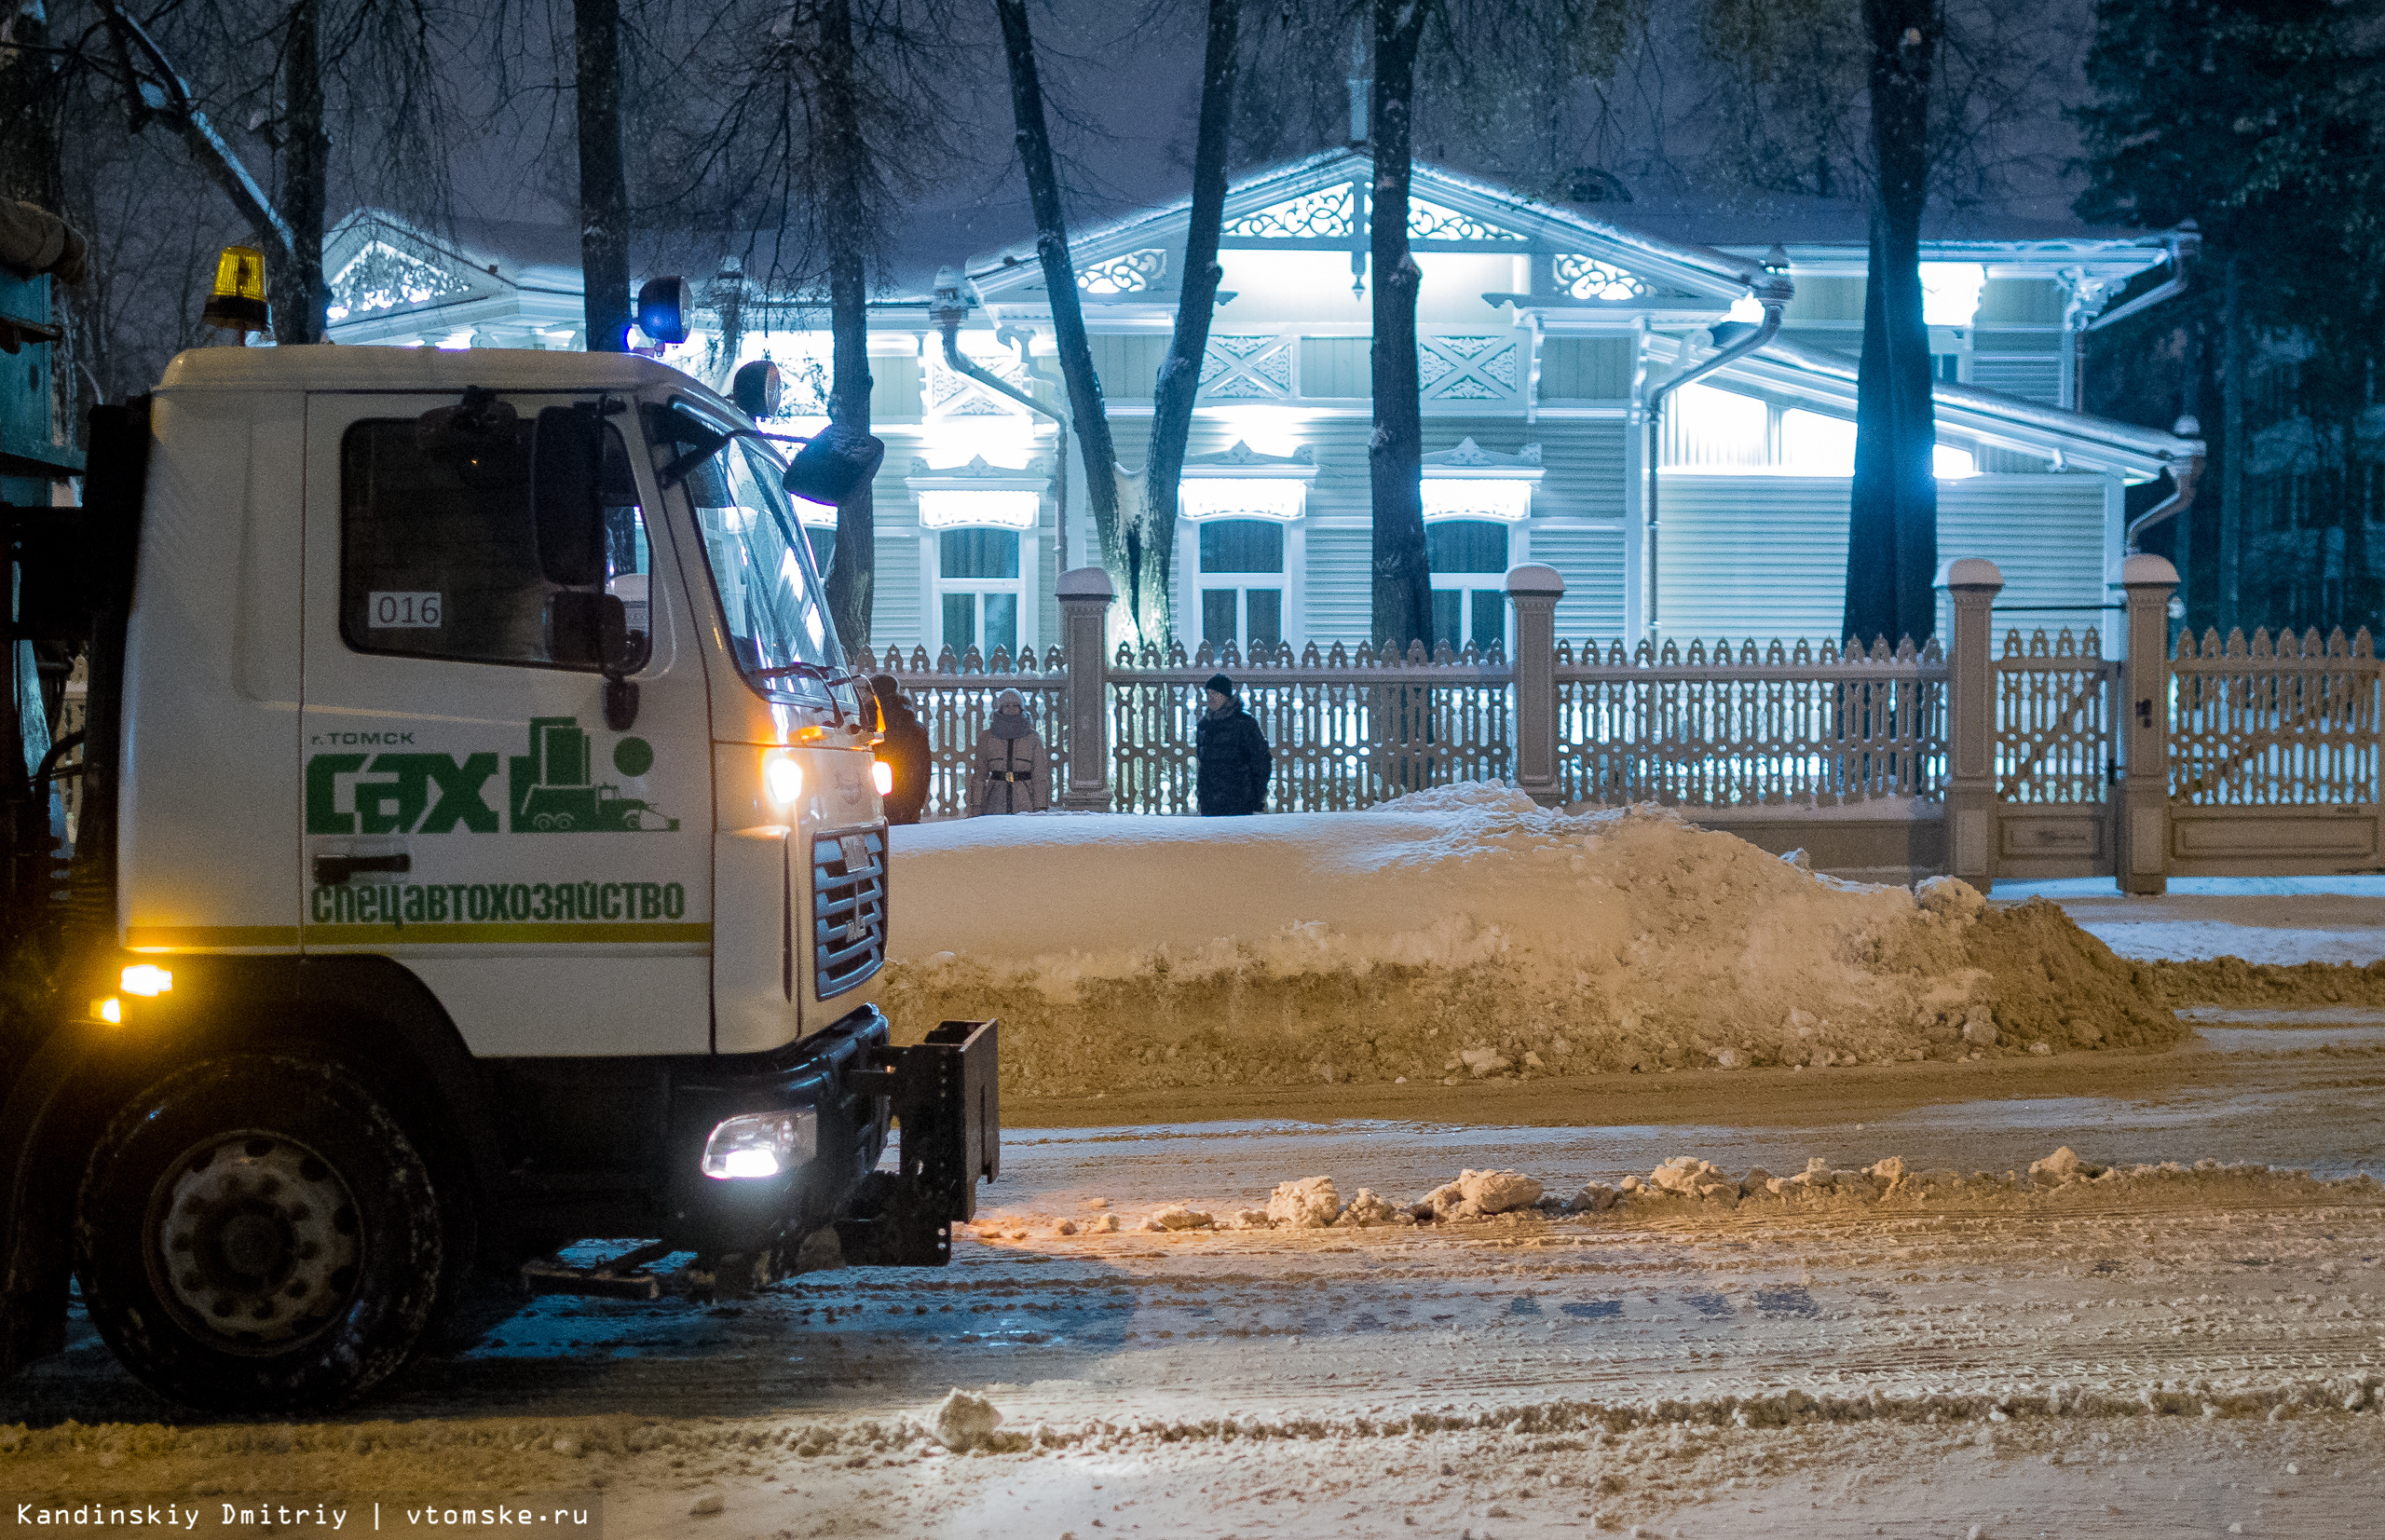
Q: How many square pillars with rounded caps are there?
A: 4